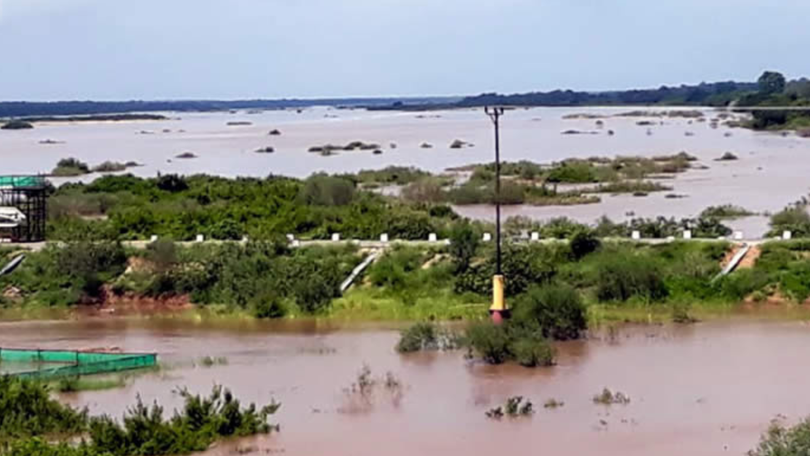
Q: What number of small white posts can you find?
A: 13